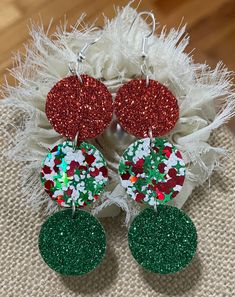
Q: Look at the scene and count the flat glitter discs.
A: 6